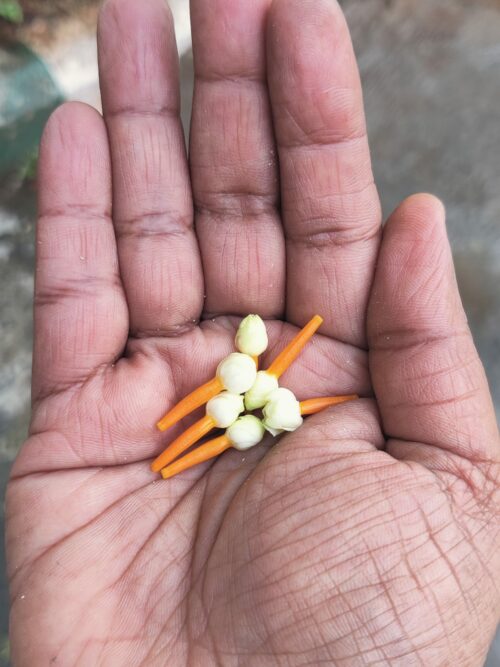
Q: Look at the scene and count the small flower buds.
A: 6